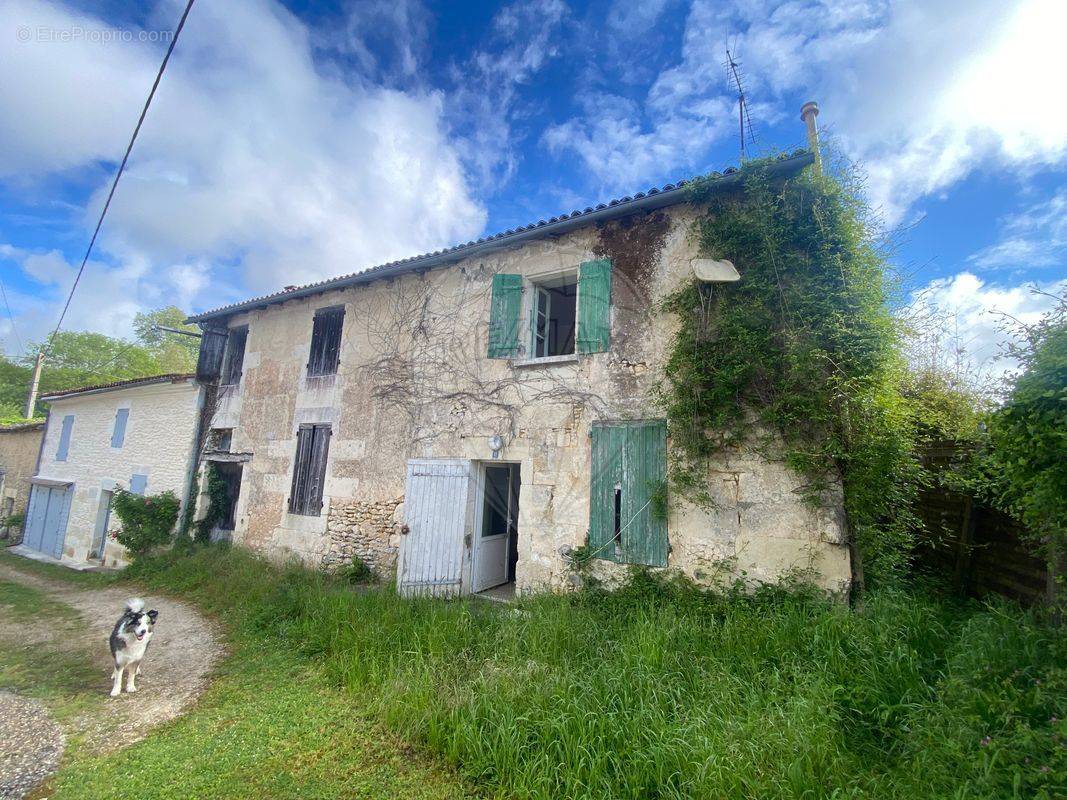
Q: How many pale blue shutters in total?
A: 3